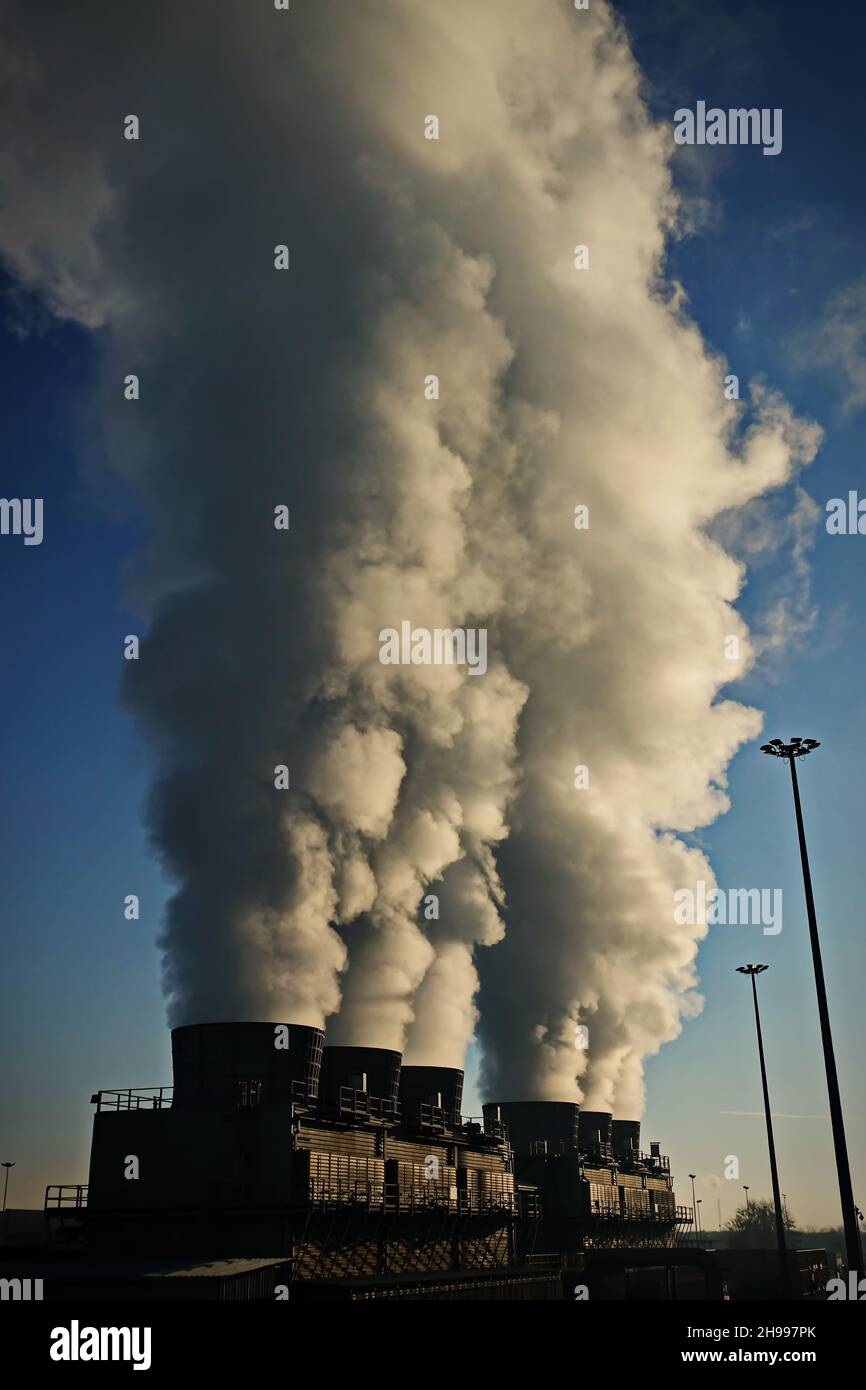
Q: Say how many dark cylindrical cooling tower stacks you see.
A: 6